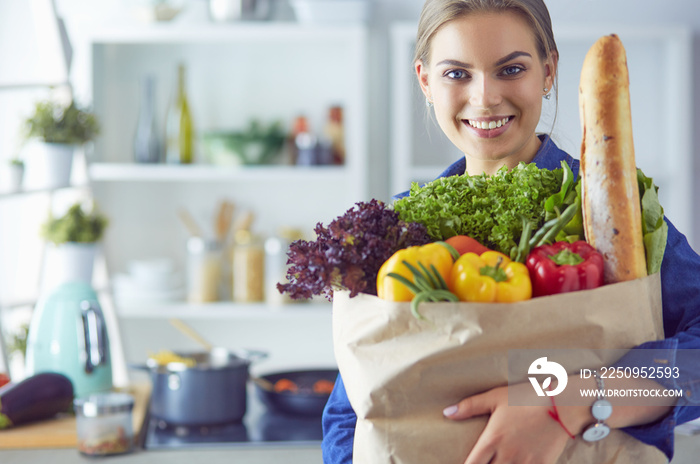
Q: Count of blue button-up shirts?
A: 1